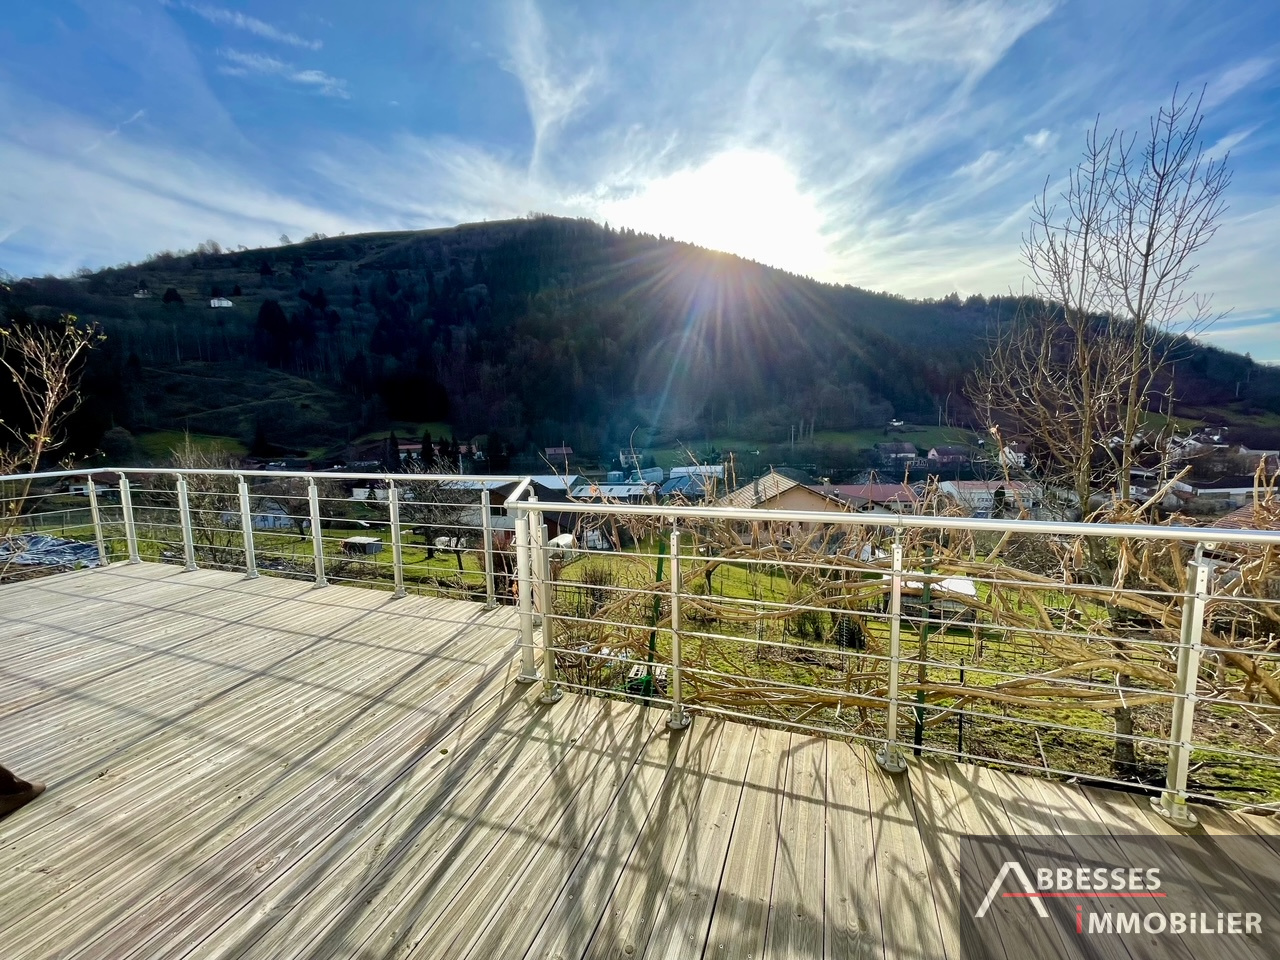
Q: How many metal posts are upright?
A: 13